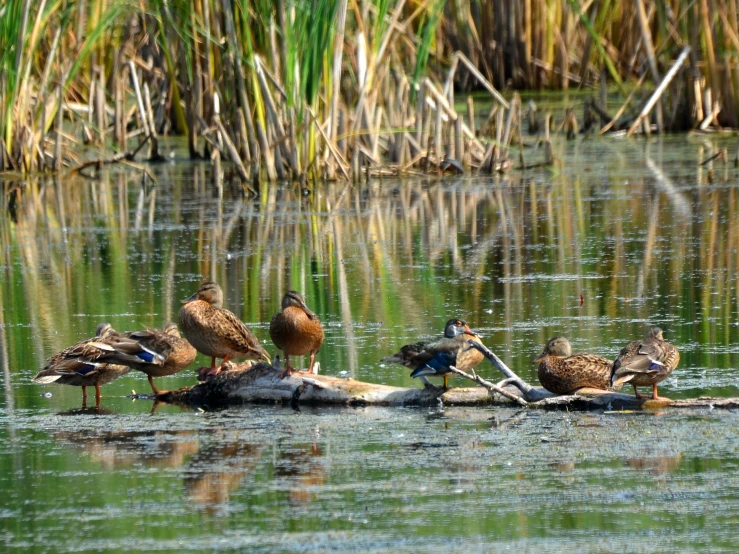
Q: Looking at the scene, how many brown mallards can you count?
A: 6